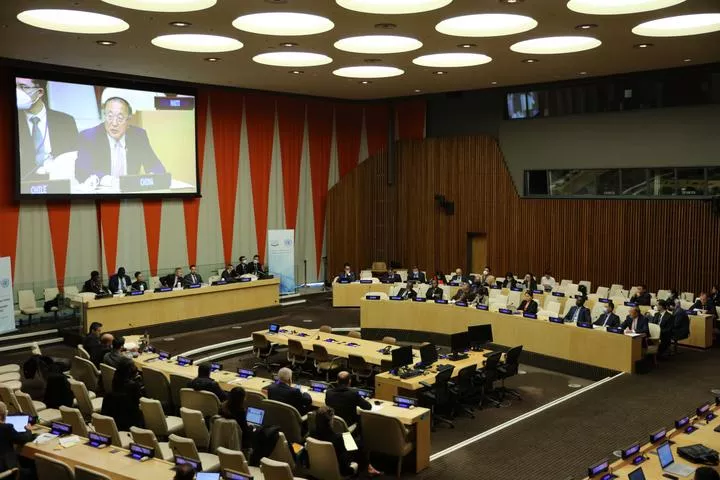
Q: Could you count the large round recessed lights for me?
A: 13